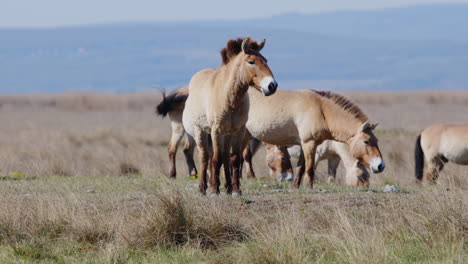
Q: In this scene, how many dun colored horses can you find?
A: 5